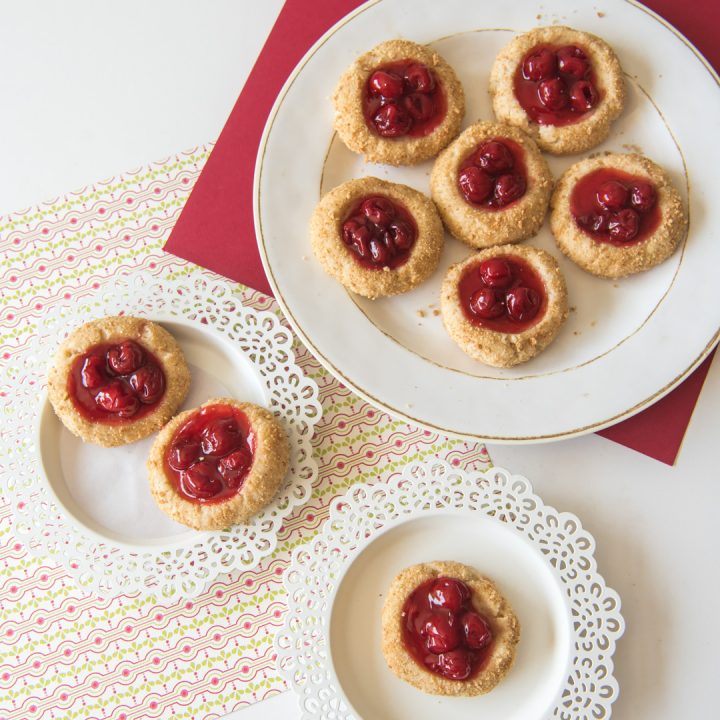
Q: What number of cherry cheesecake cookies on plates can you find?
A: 9